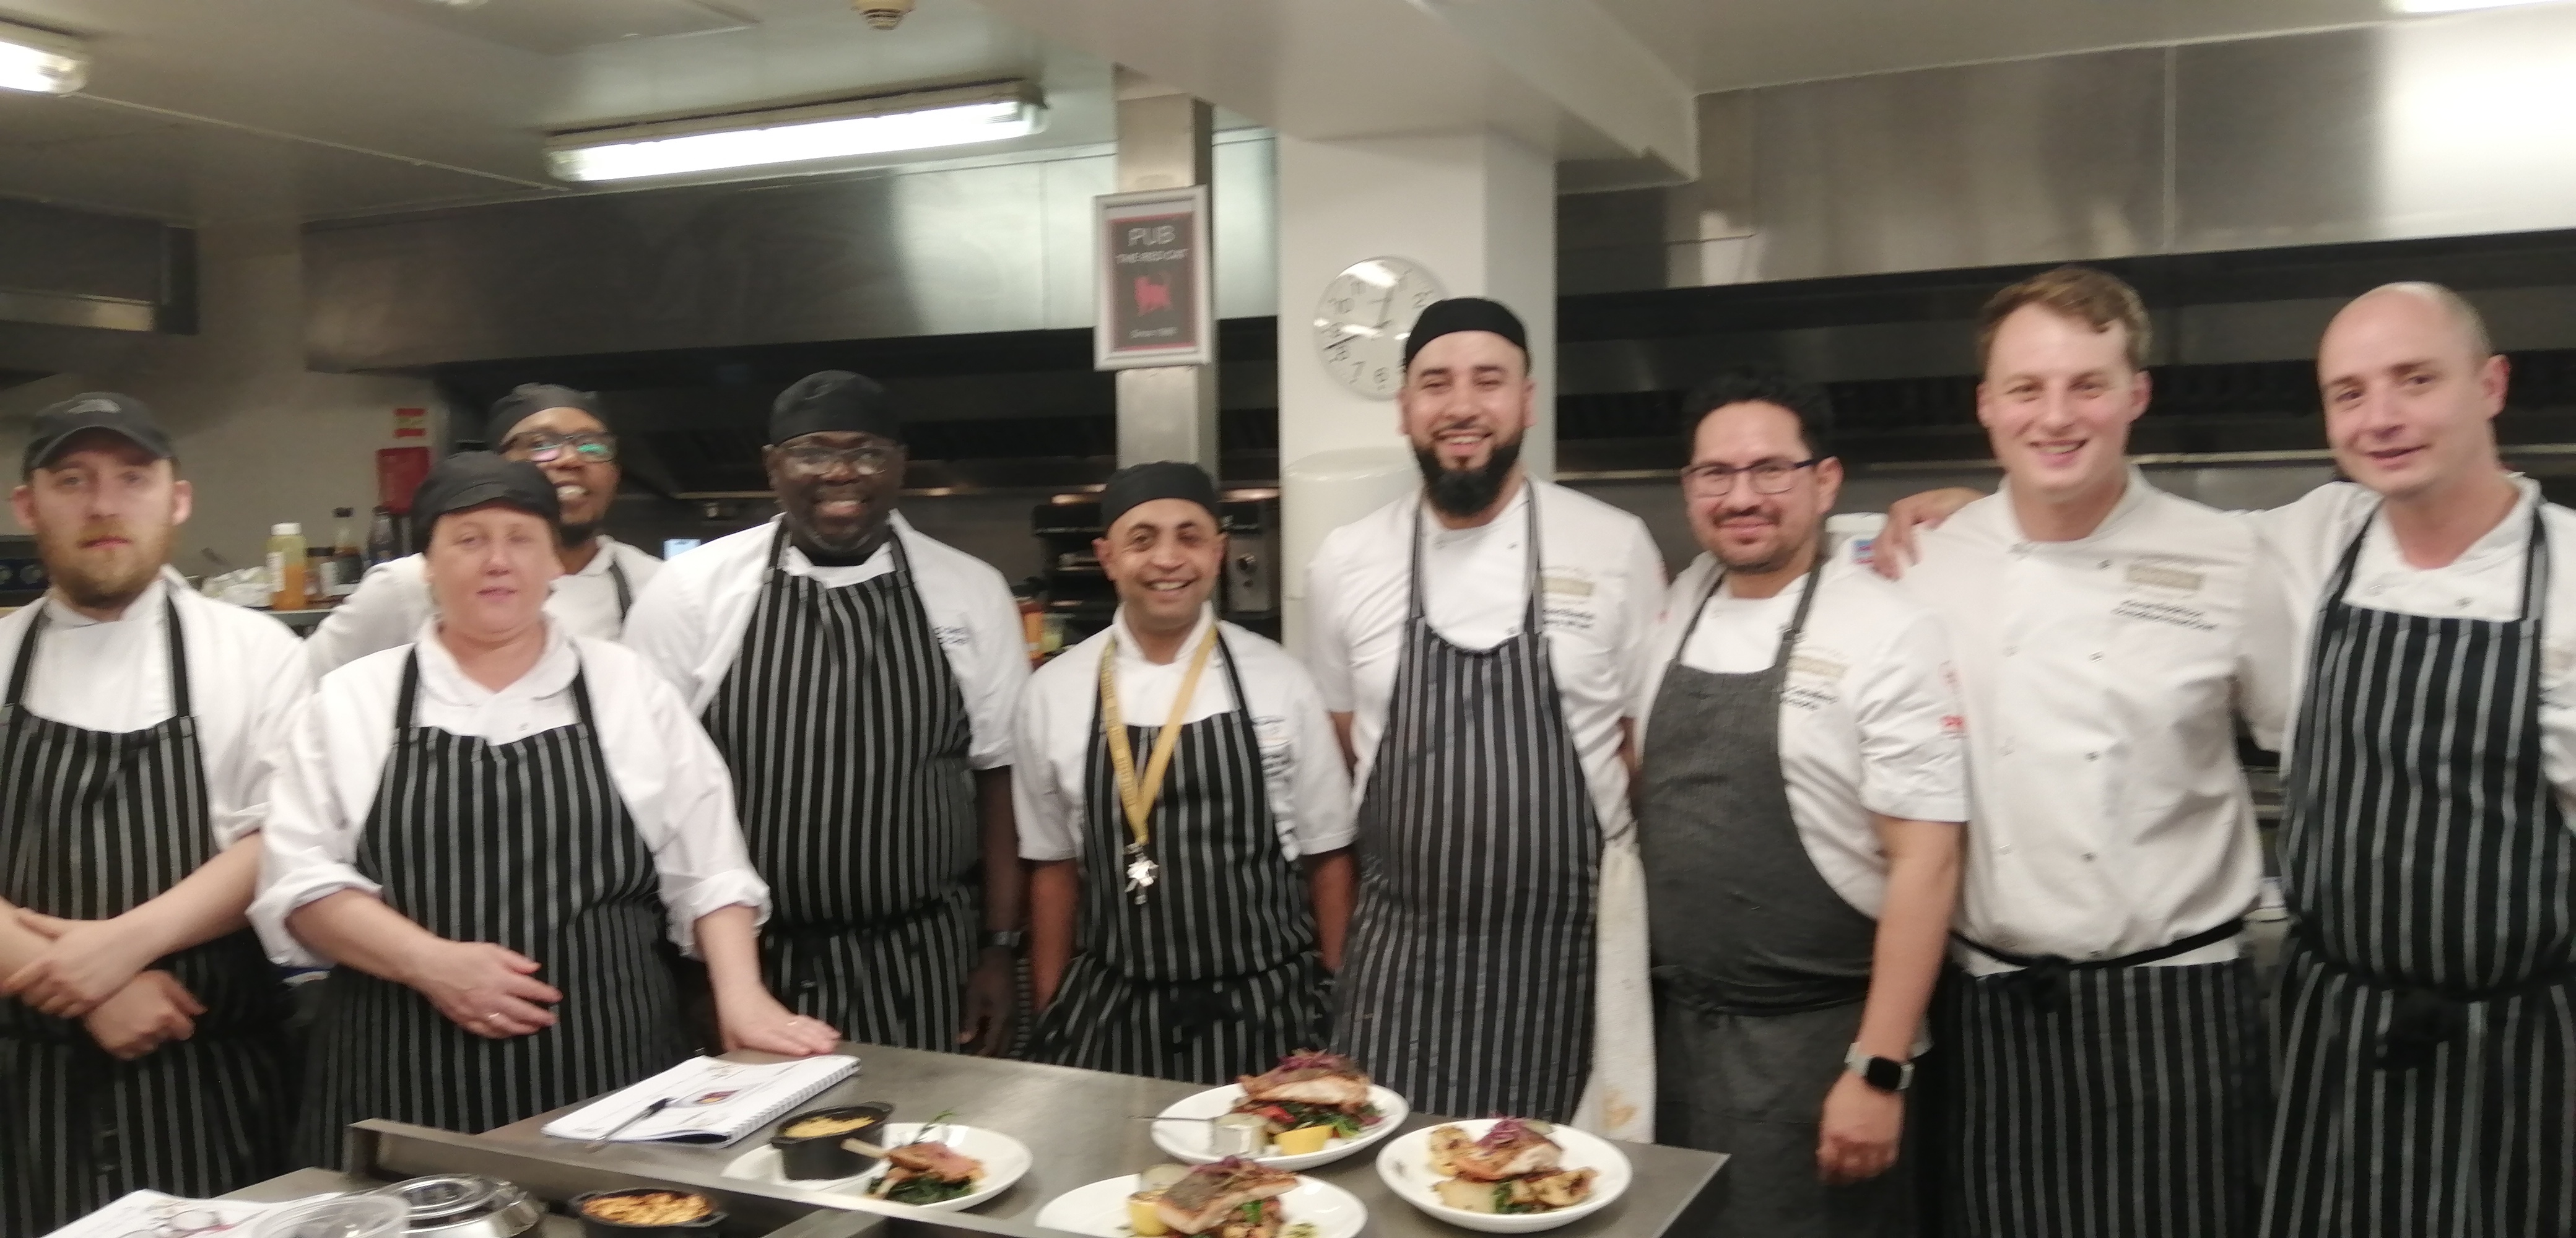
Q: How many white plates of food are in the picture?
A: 4